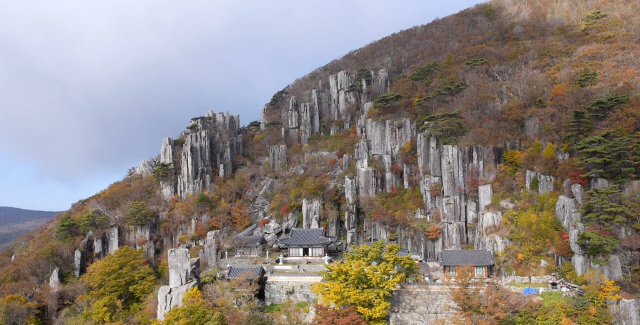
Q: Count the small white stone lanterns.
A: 4